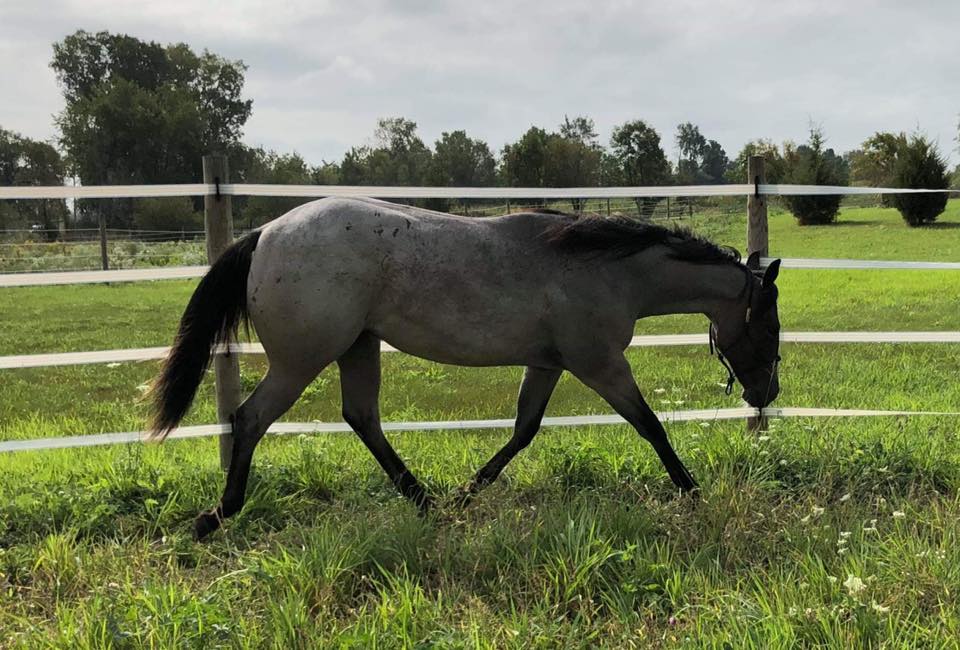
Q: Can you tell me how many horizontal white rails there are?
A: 4